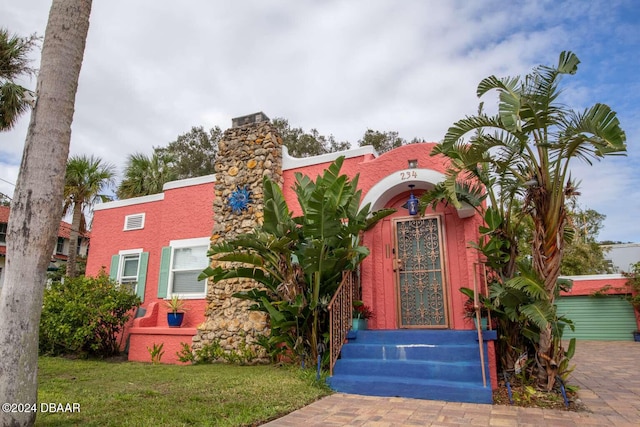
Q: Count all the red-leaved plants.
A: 2